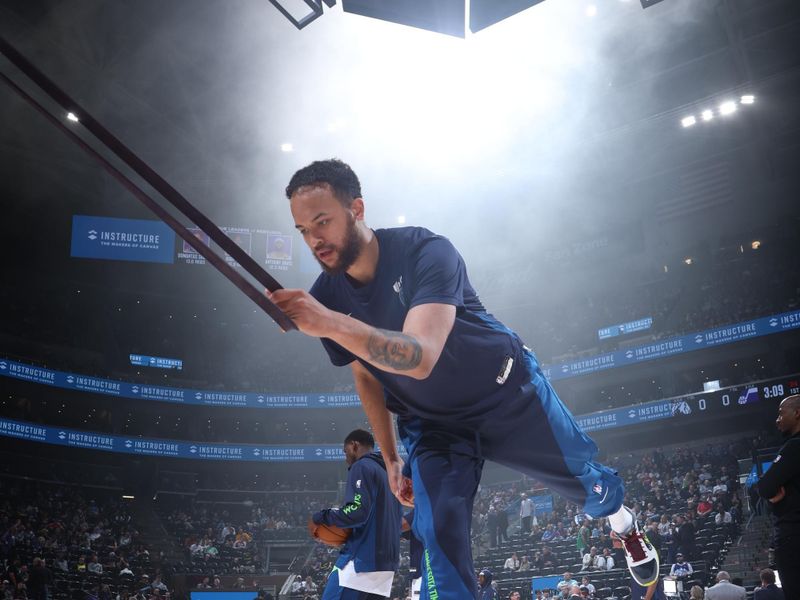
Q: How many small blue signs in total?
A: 2